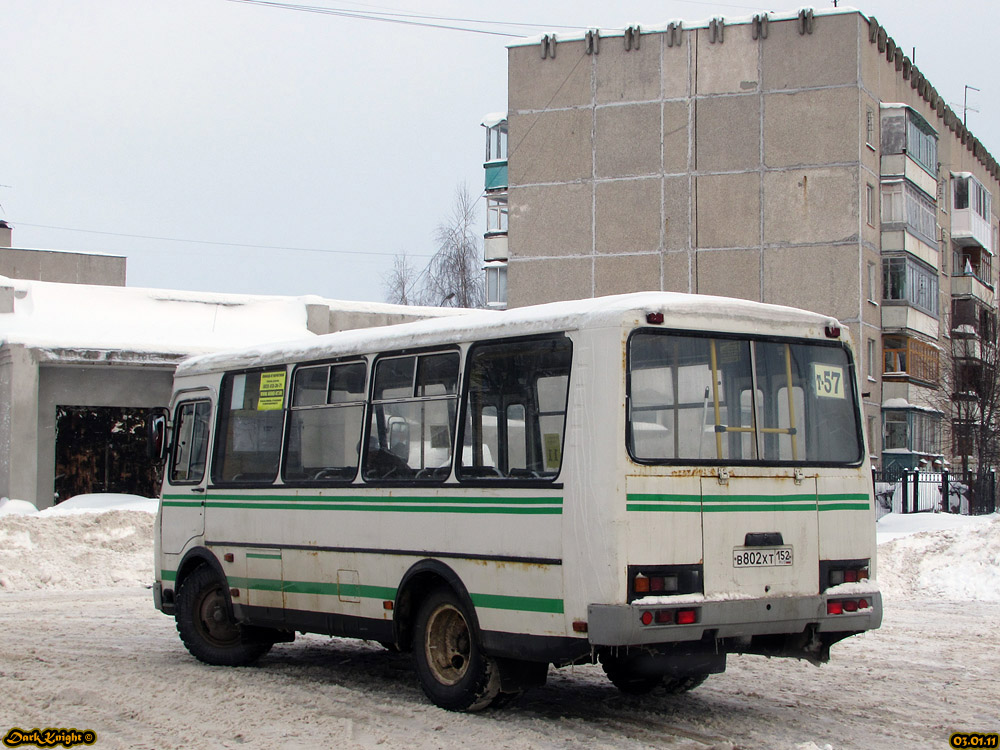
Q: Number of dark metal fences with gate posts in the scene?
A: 1